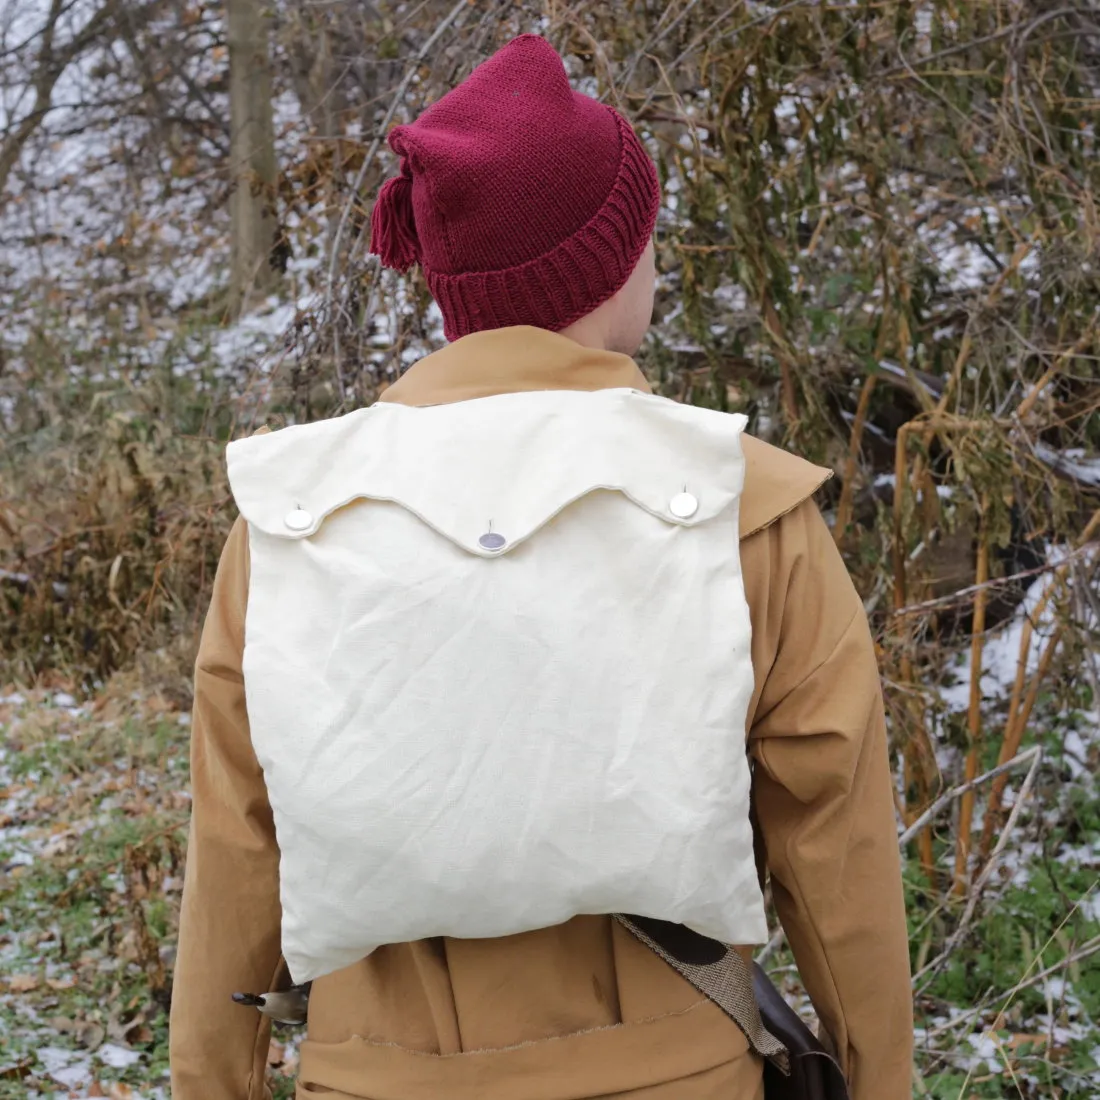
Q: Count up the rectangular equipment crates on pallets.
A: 0